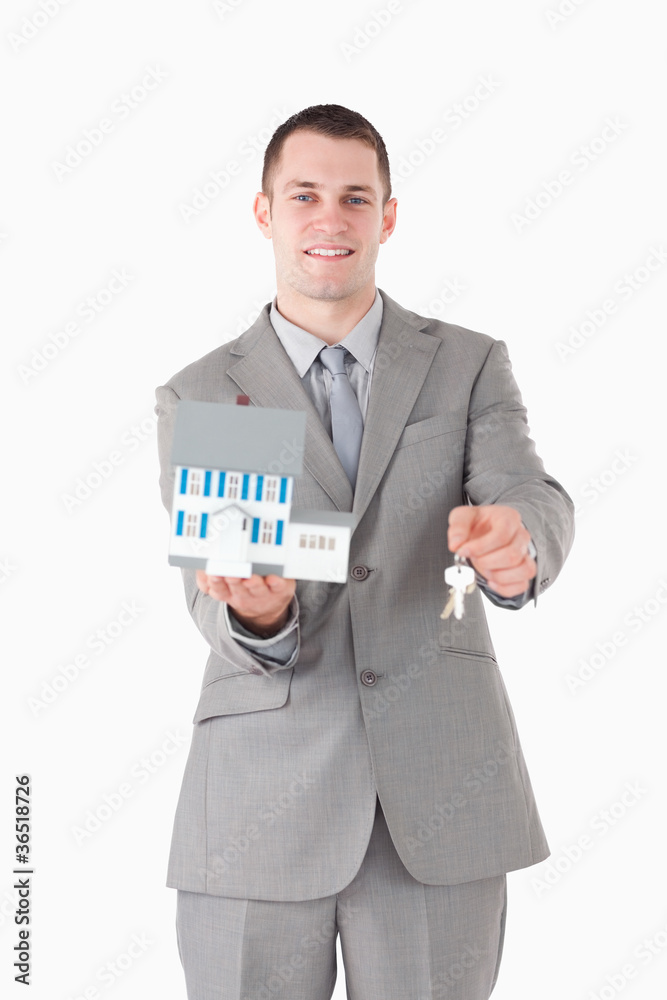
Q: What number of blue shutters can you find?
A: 10